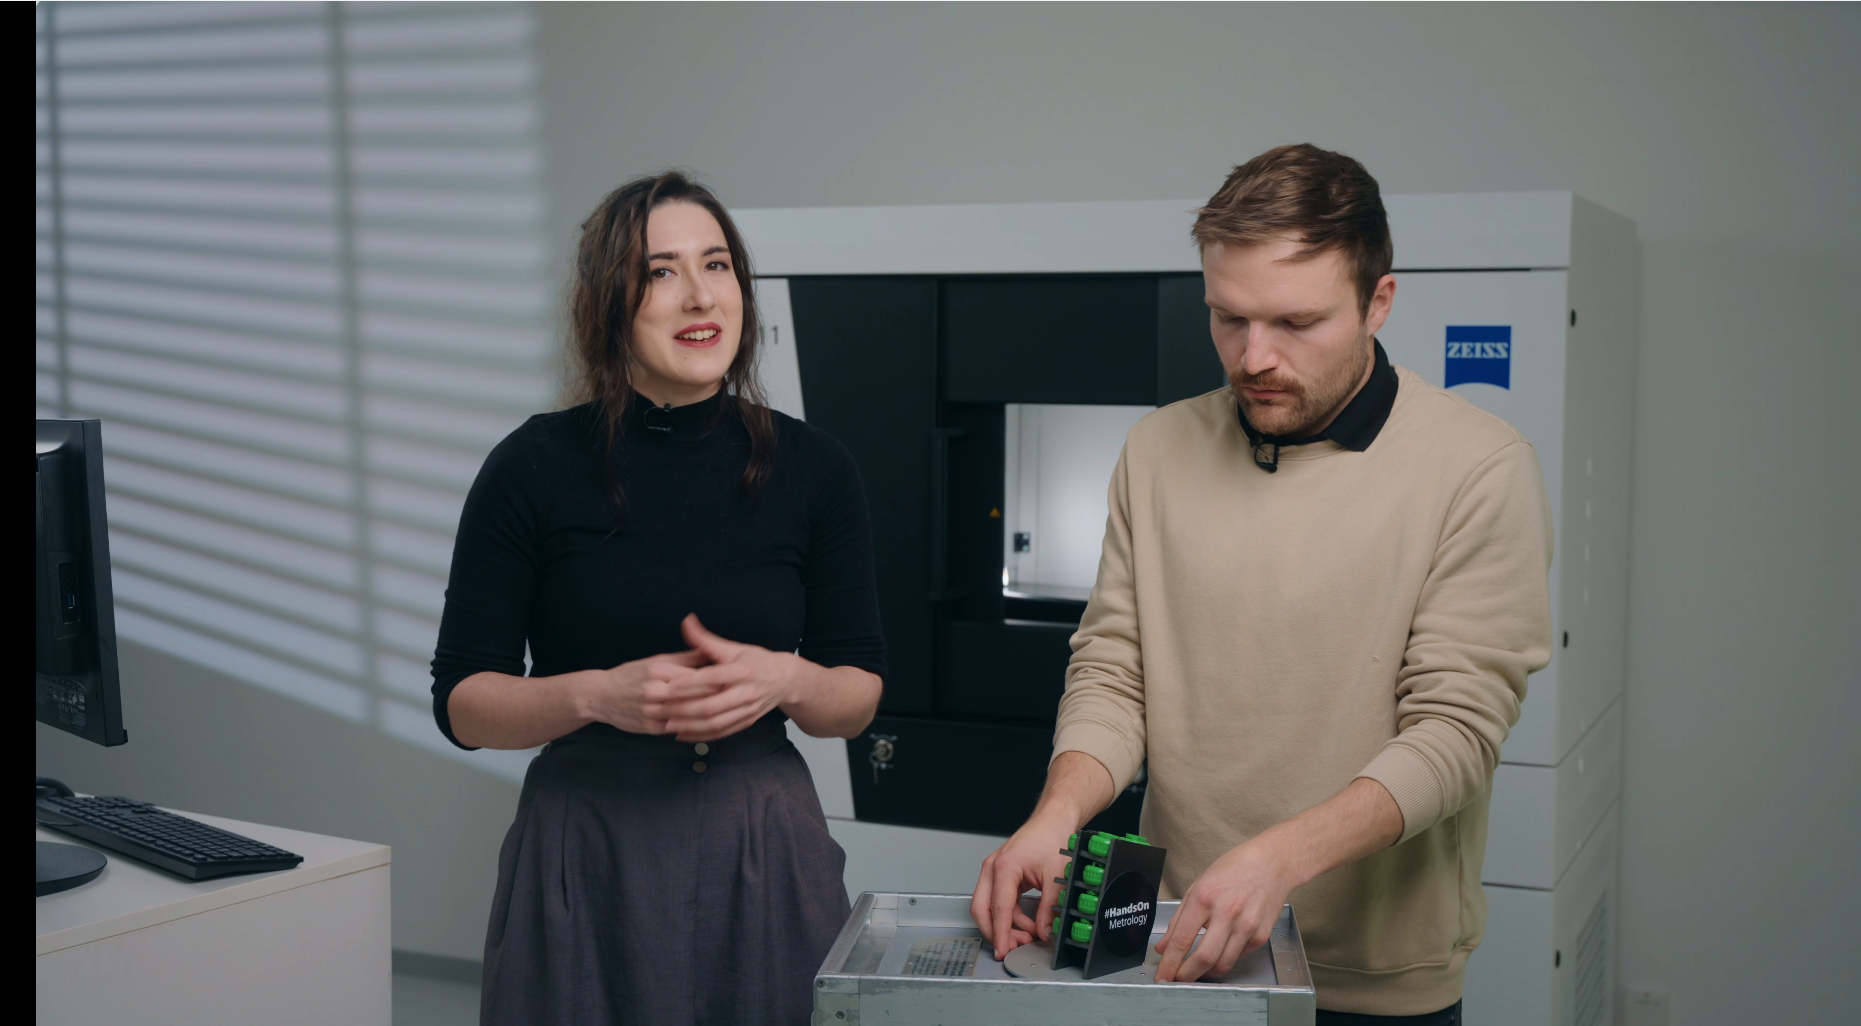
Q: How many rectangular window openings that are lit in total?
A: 1